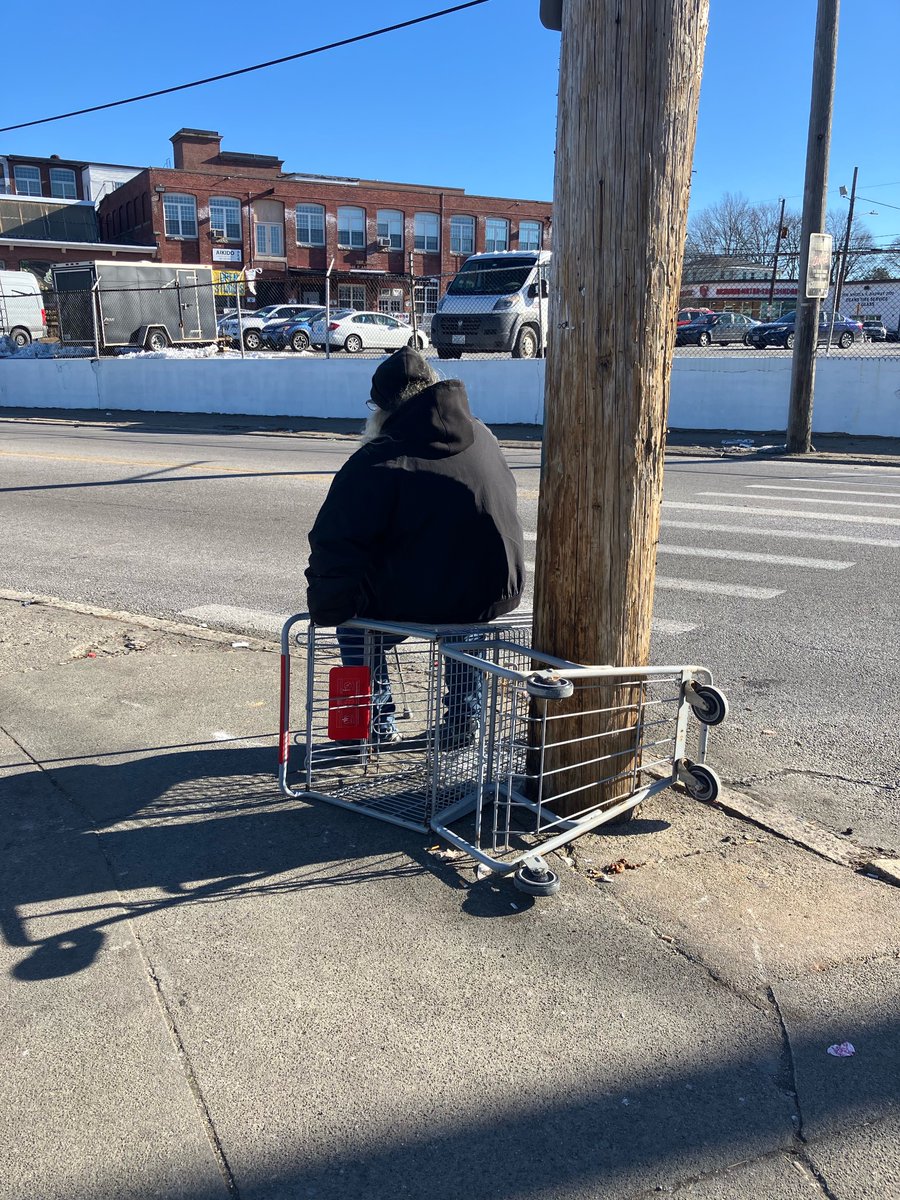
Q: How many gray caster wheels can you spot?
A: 4